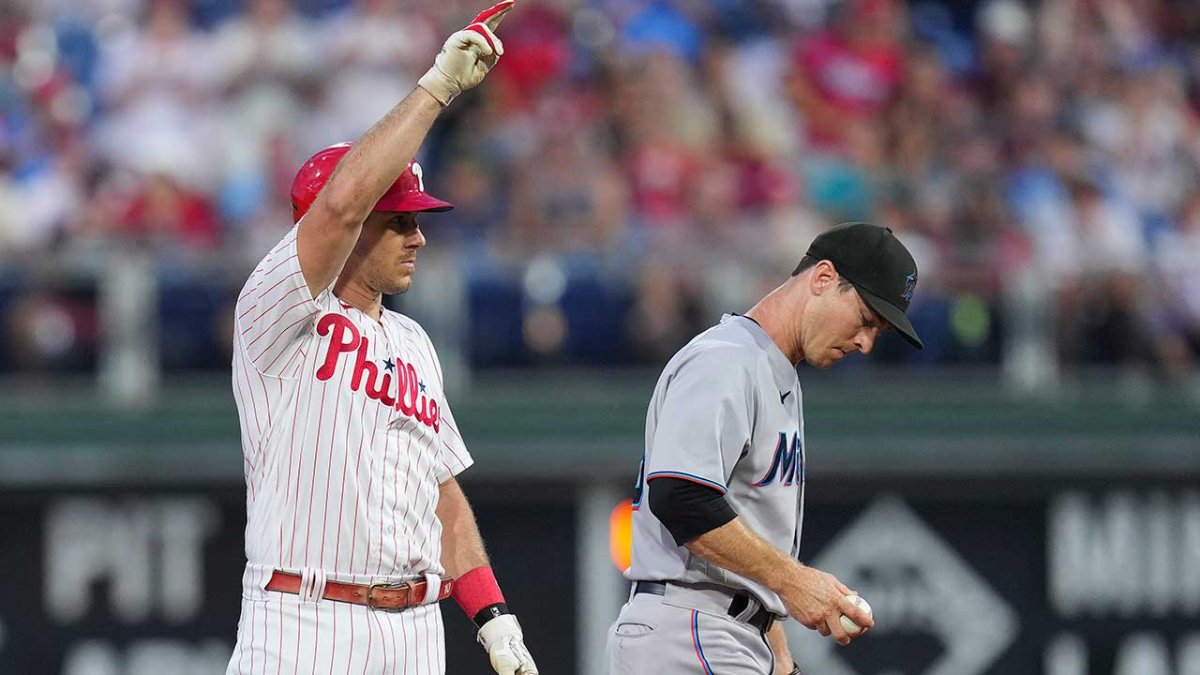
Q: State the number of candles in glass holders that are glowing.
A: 0